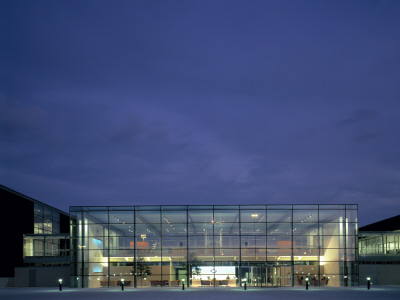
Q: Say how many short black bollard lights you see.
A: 6